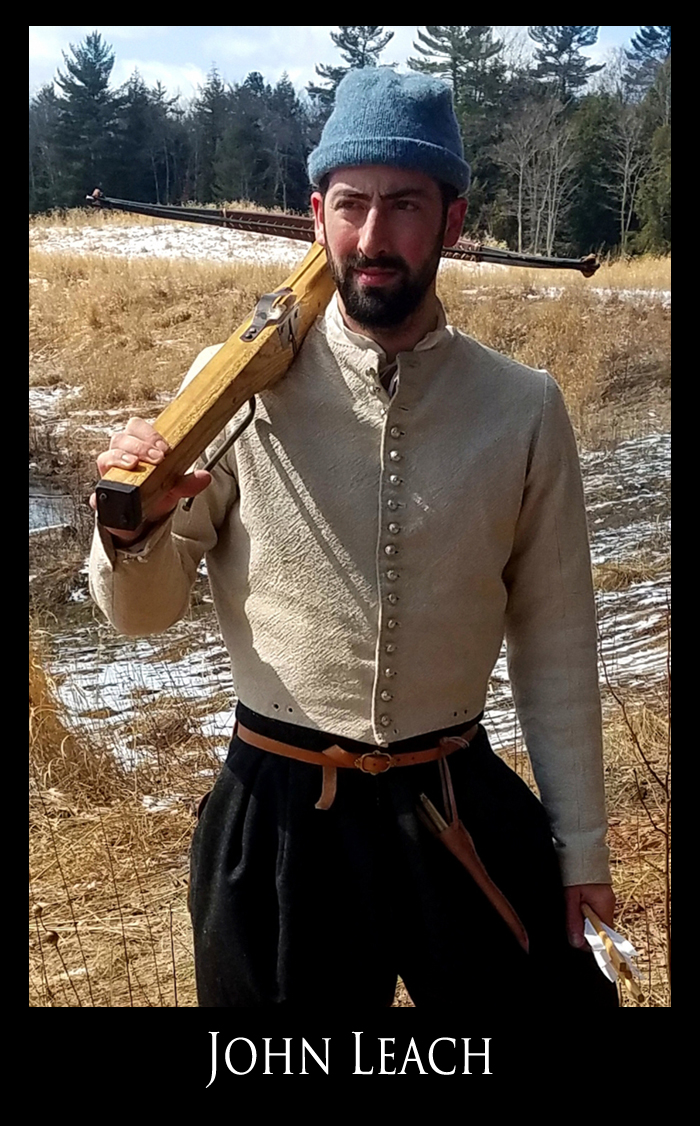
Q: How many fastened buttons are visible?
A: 13